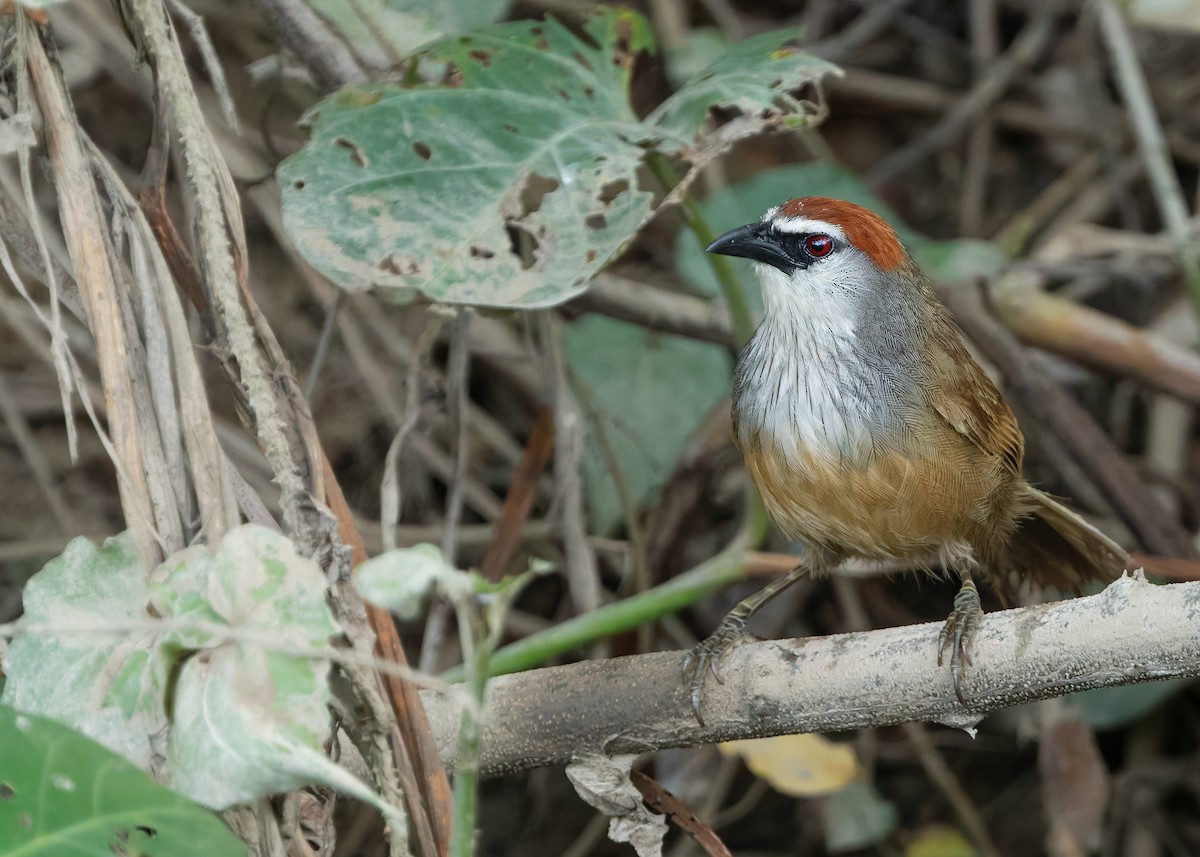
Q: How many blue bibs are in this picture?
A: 0